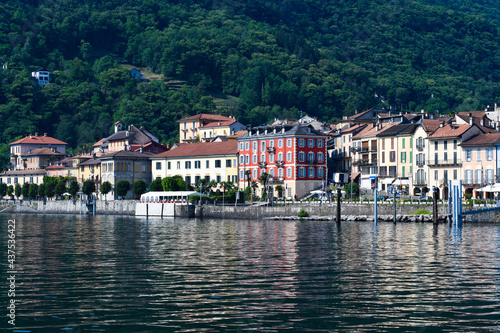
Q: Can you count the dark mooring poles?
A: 3